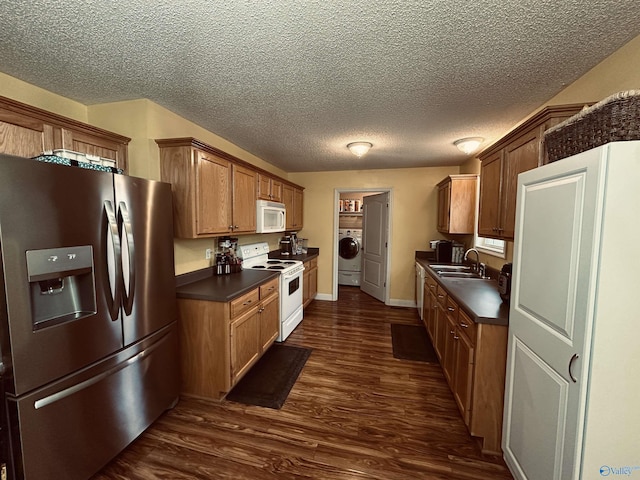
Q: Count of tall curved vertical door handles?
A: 2